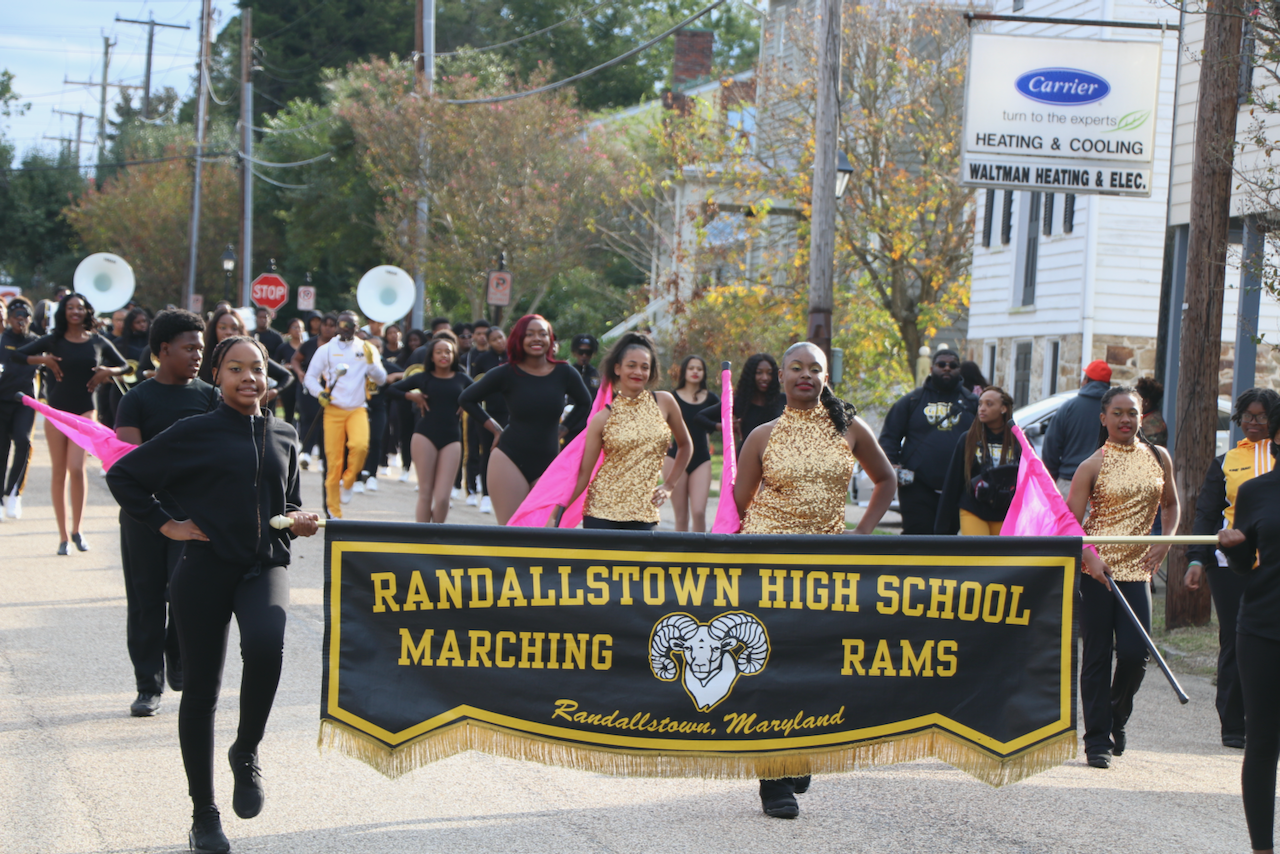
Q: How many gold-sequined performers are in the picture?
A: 3